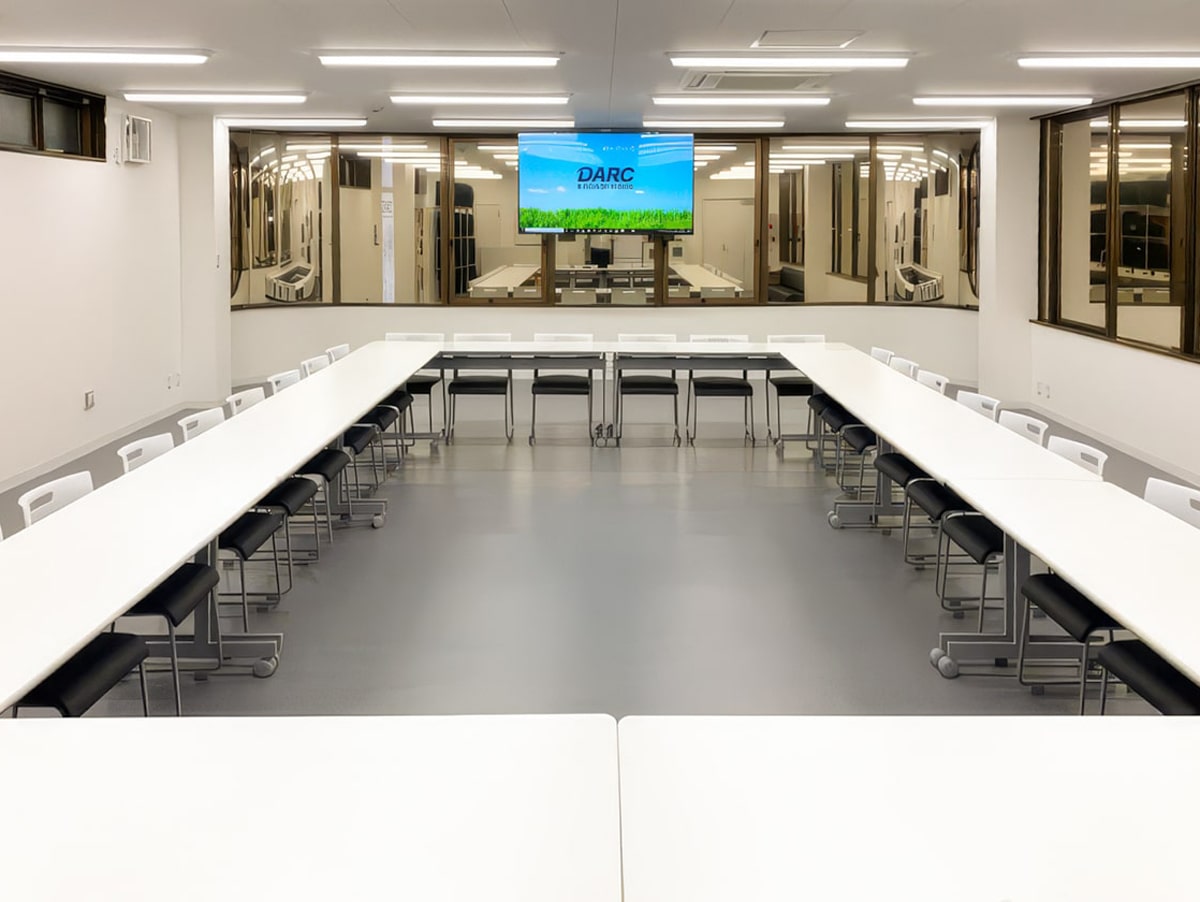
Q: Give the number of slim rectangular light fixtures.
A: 12